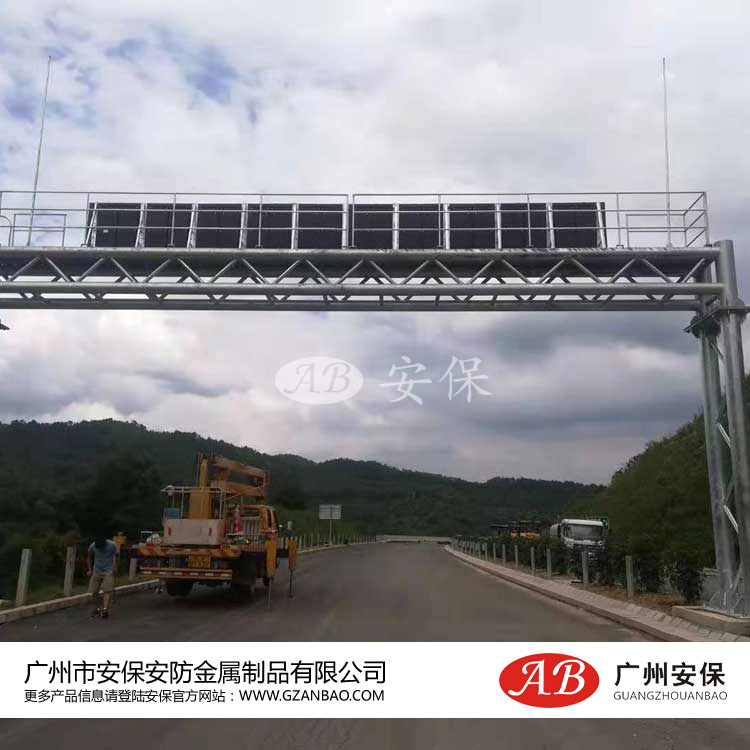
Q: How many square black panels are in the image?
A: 10